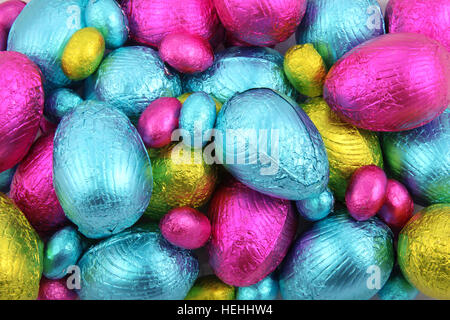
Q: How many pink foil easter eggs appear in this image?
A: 14